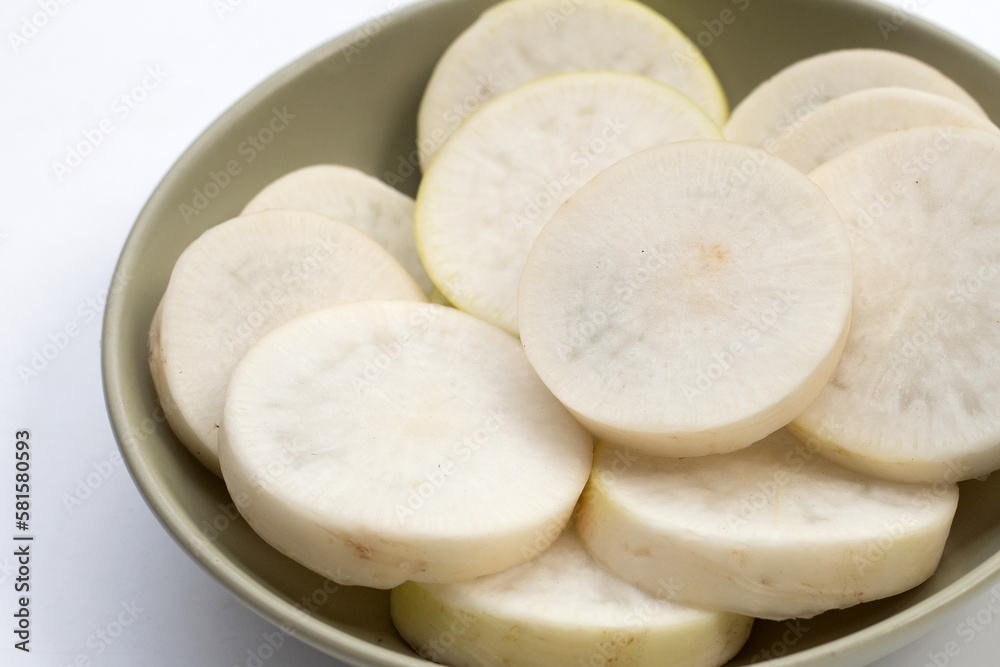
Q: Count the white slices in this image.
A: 11